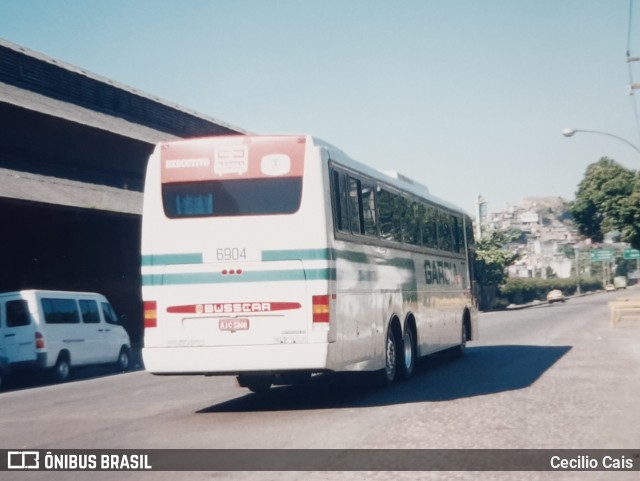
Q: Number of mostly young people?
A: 0